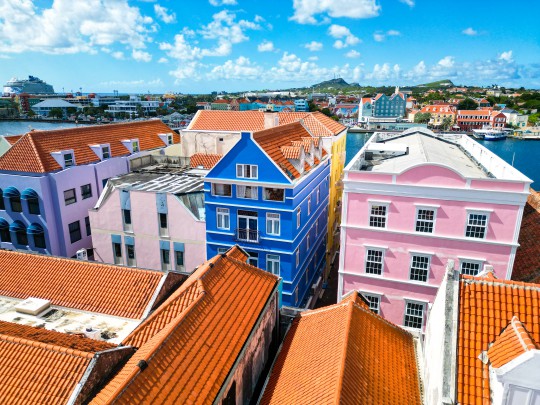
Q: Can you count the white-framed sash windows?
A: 8